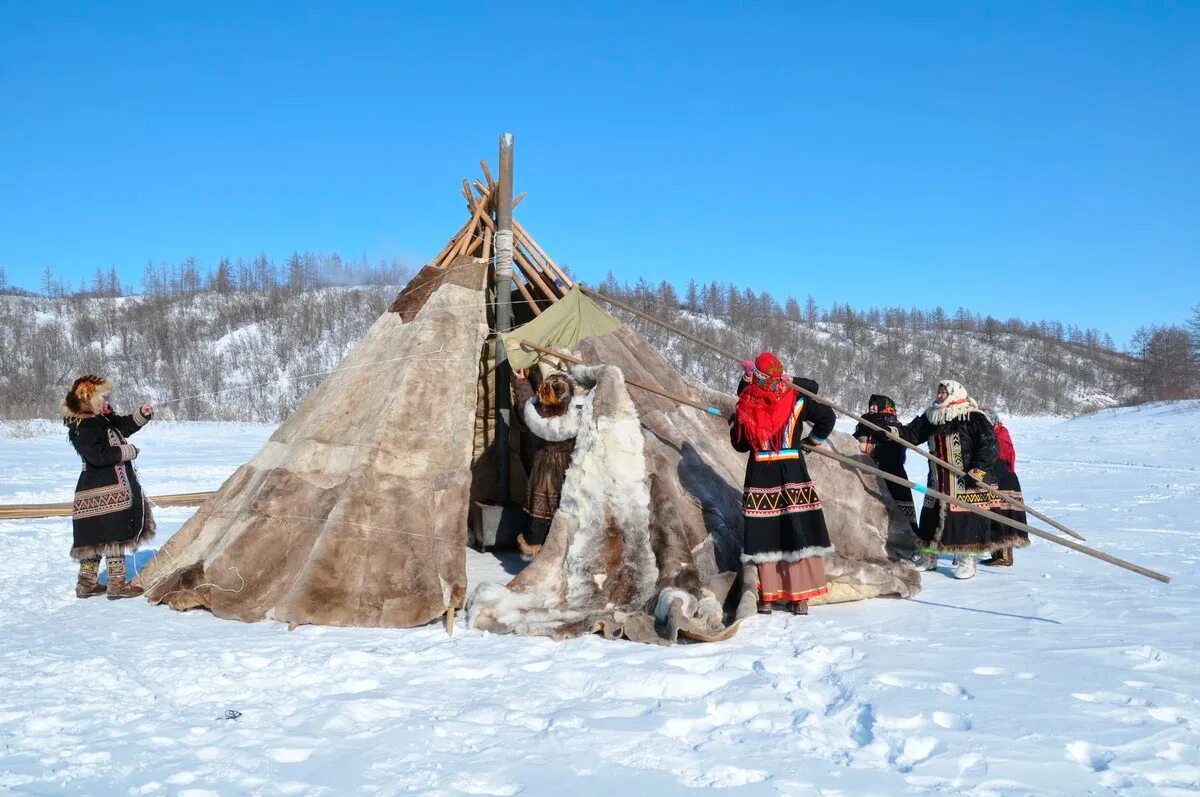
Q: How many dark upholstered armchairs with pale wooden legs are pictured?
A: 0